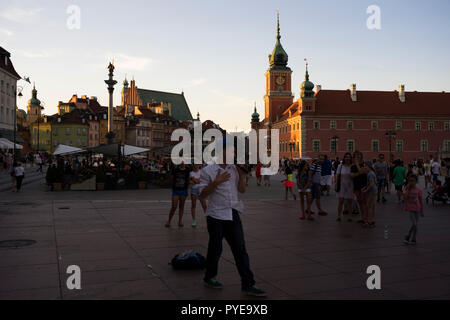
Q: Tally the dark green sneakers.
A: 2